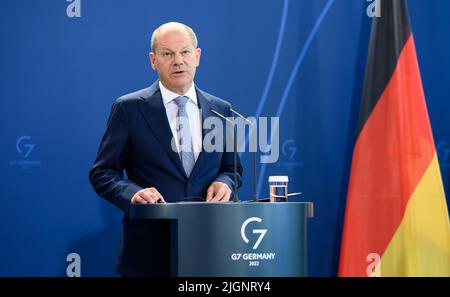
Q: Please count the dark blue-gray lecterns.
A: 1